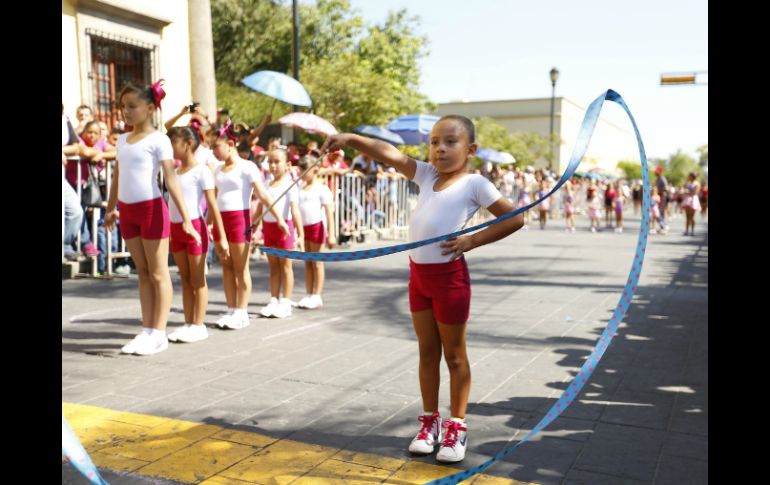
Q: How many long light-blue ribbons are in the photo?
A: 1